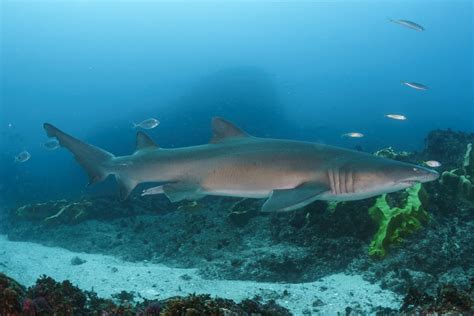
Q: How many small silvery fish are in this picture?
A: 8